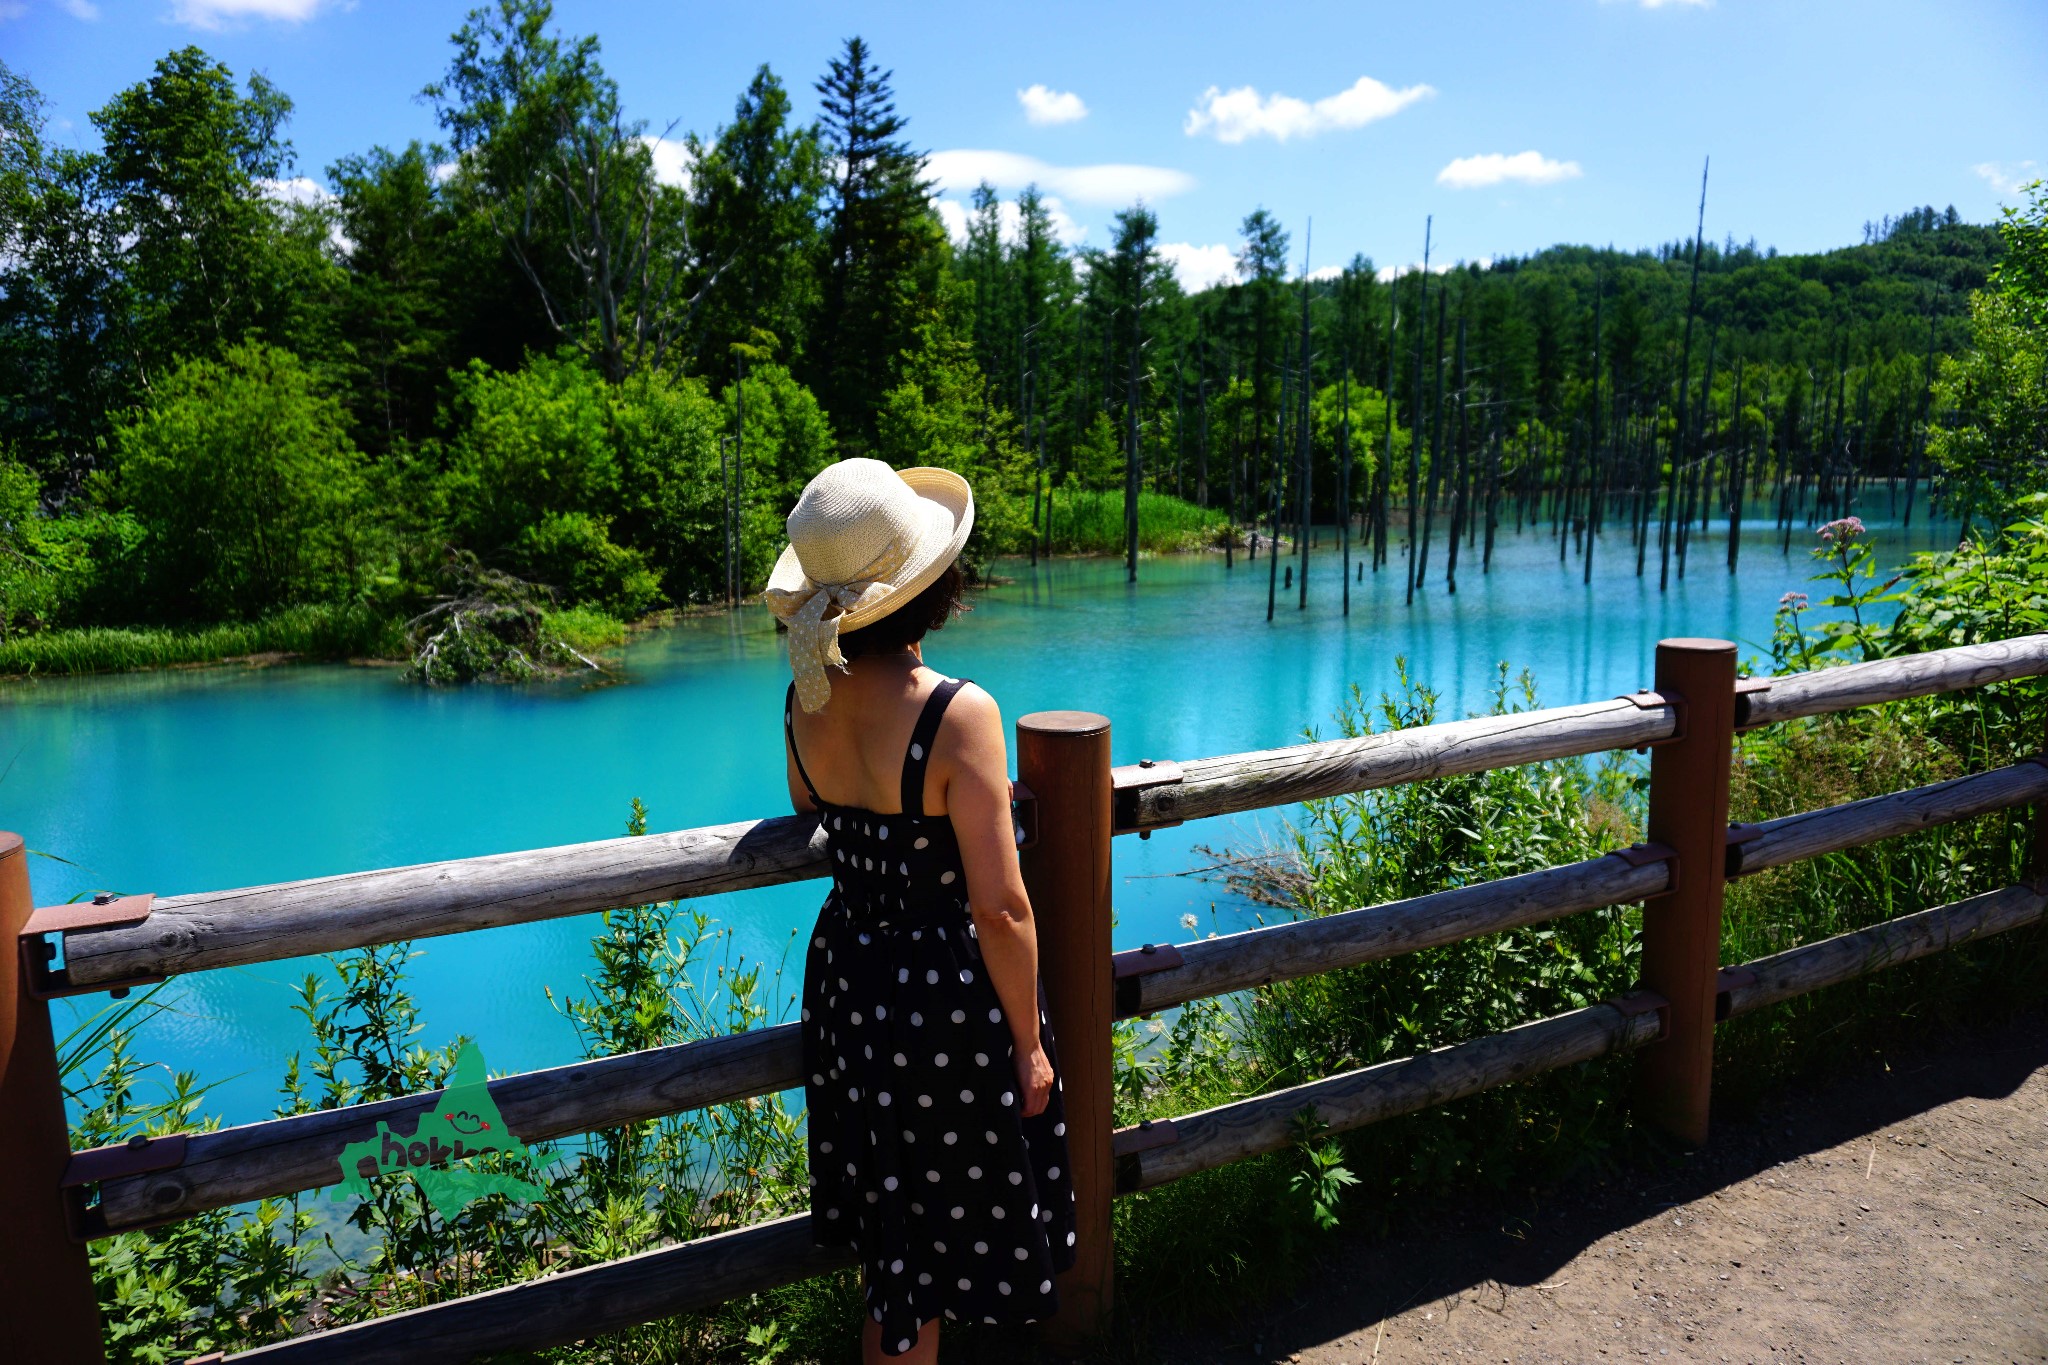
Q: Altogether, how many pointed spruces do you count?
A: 1